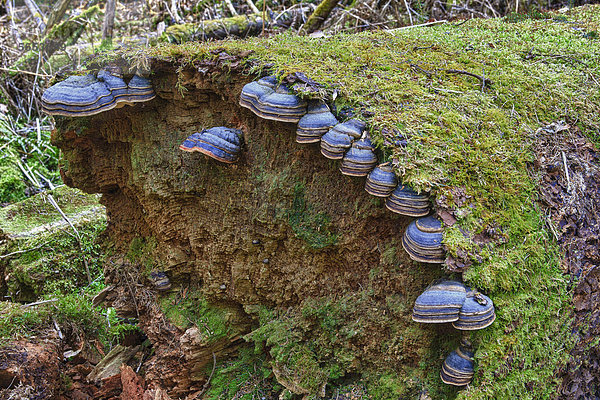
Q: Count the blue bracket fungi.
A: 12